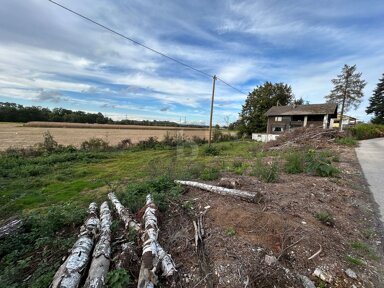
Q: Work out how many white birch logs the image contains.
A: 5